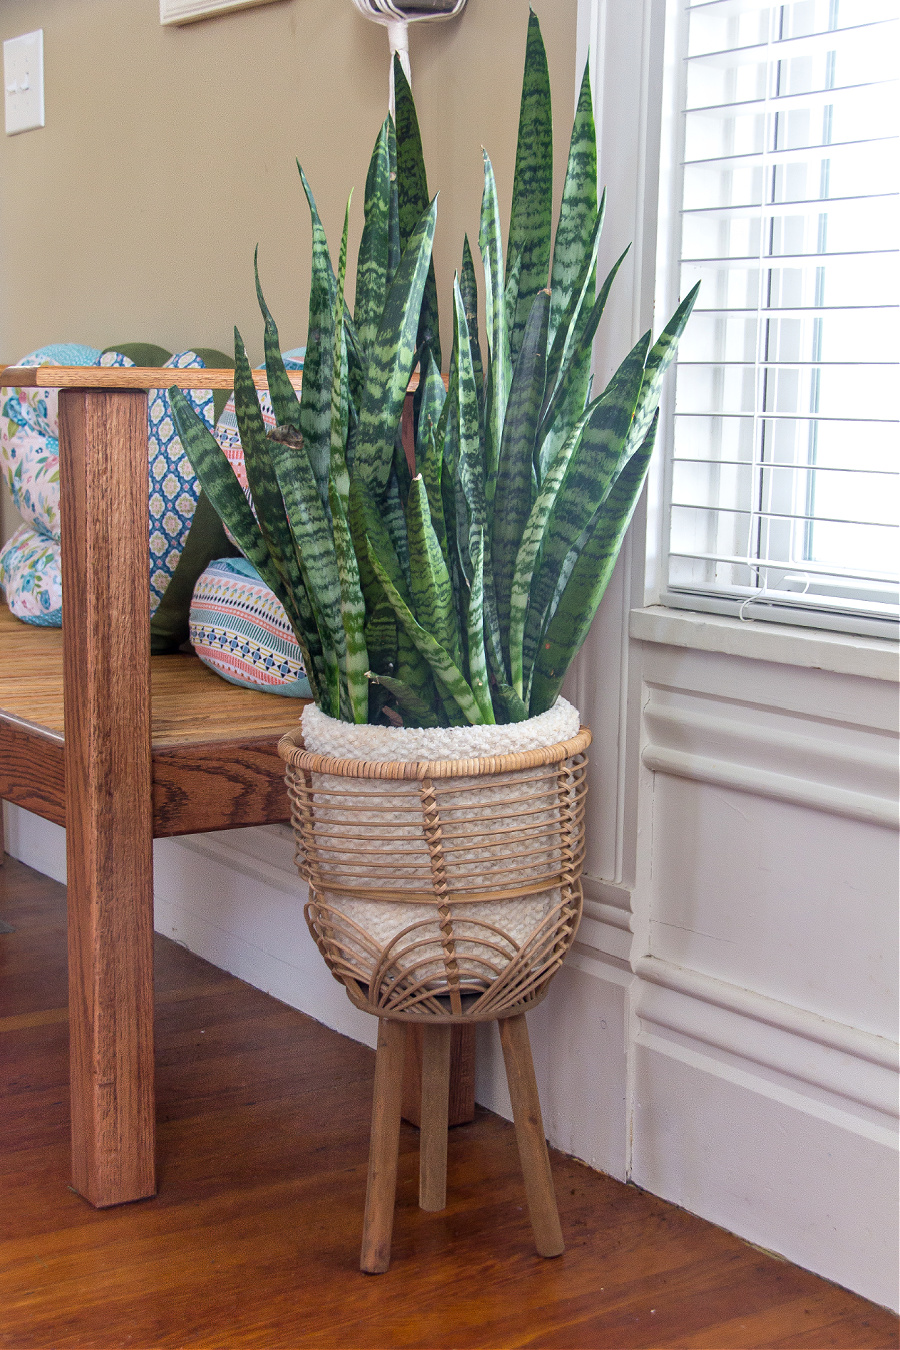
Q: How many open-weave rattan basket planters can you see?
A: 1